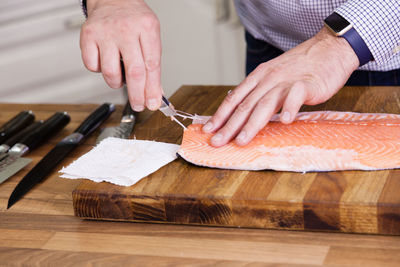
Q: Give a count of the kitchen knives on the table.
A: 5